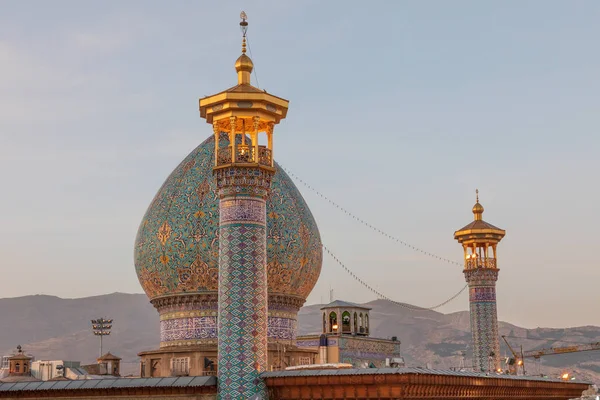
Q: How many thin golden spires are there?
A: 2